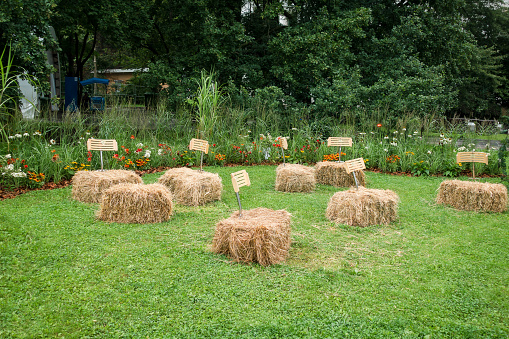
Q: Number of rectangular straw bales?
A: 8